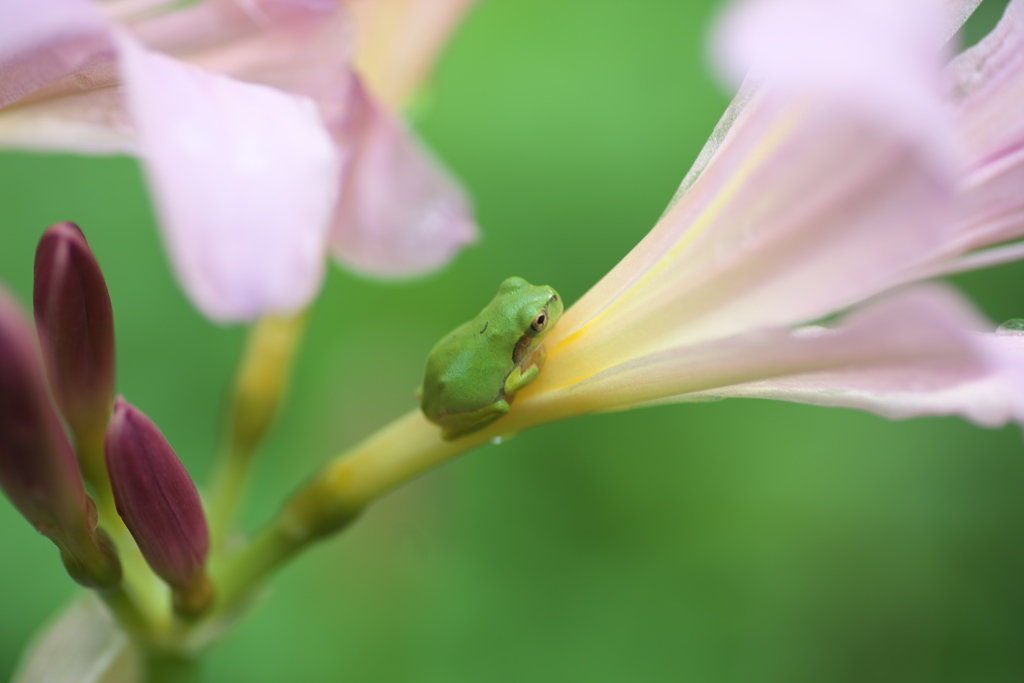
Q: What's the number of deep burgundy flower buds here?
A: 3